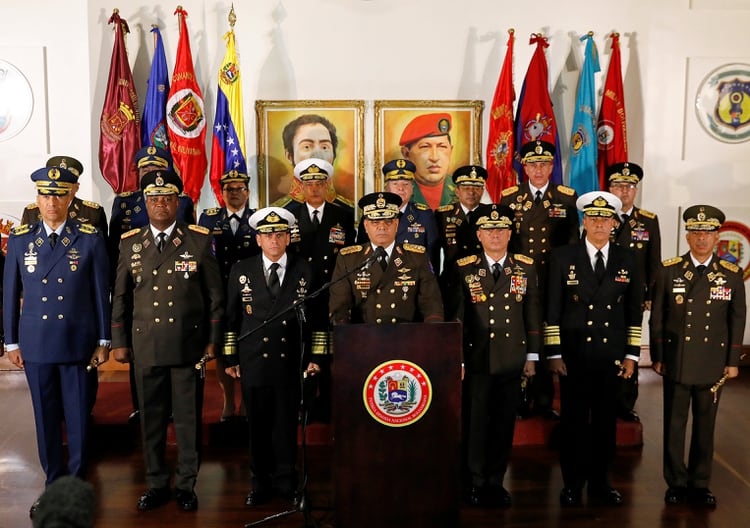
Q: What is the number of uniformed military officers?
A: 15